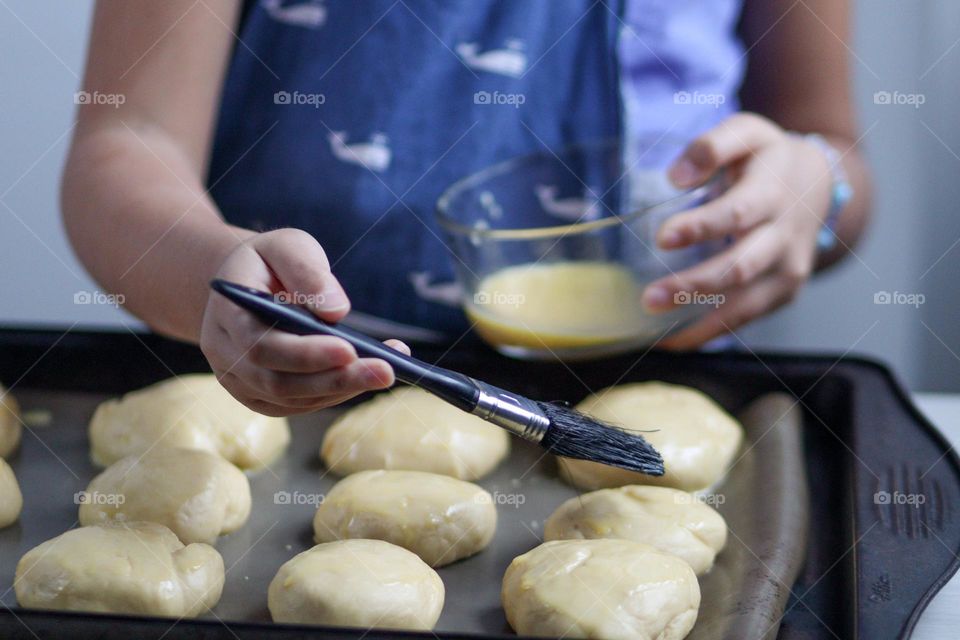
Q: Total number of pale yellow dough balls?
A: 11